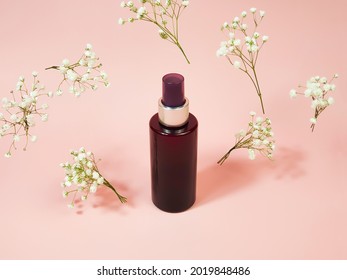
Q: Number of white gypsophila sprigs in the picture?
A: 7